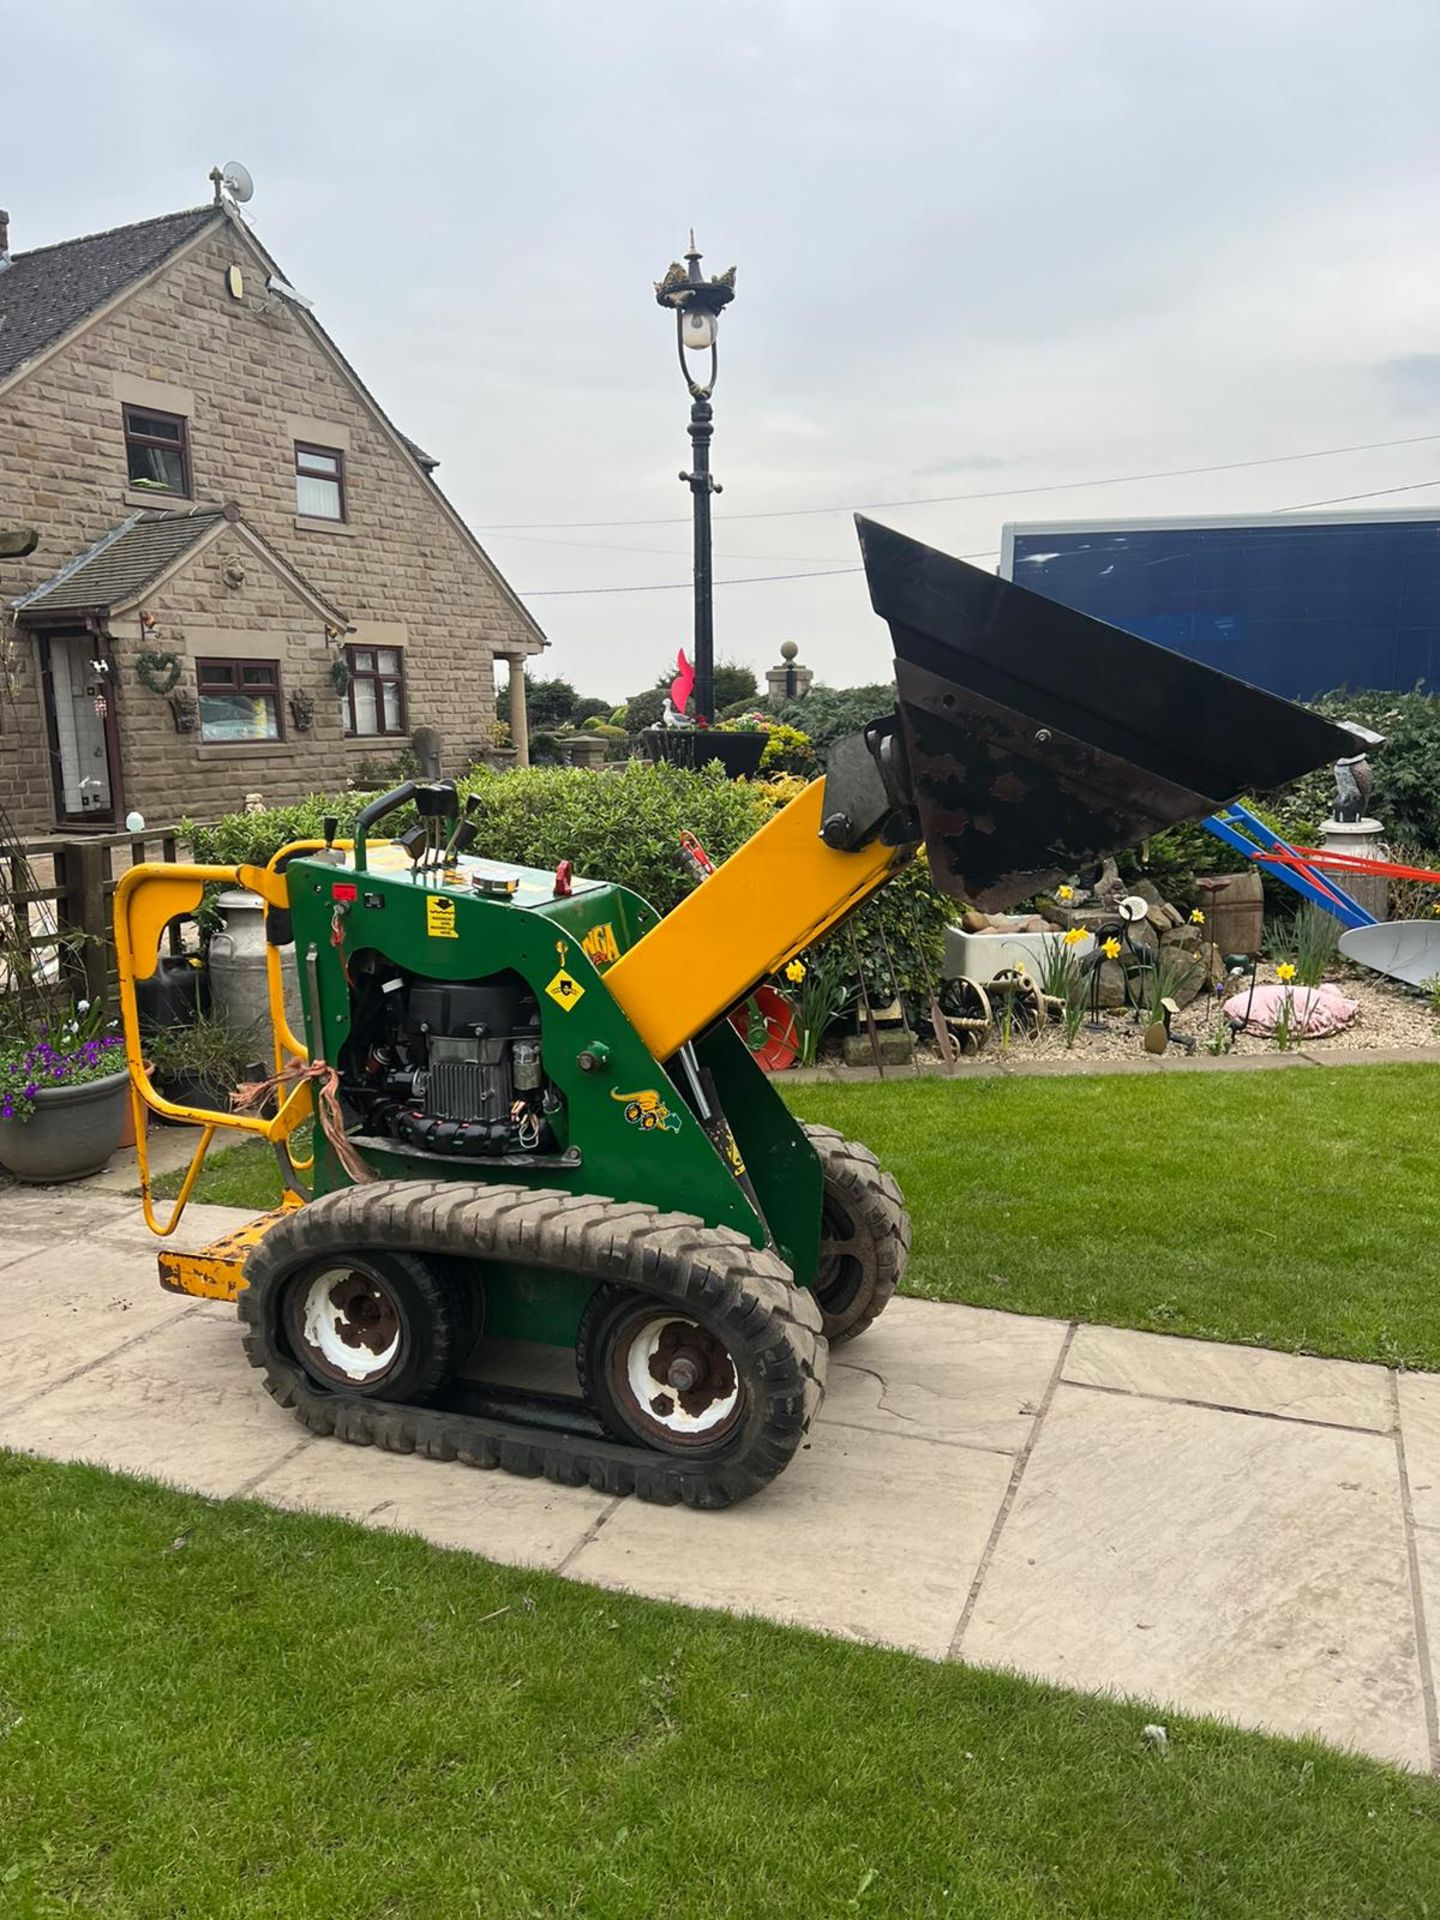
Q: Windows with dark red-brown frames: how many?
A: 4